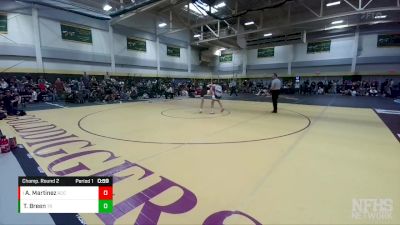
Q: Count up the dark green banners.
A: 8